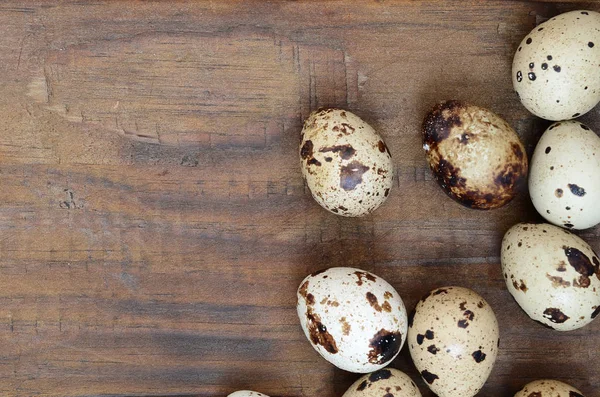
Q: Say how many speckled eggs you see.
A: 10